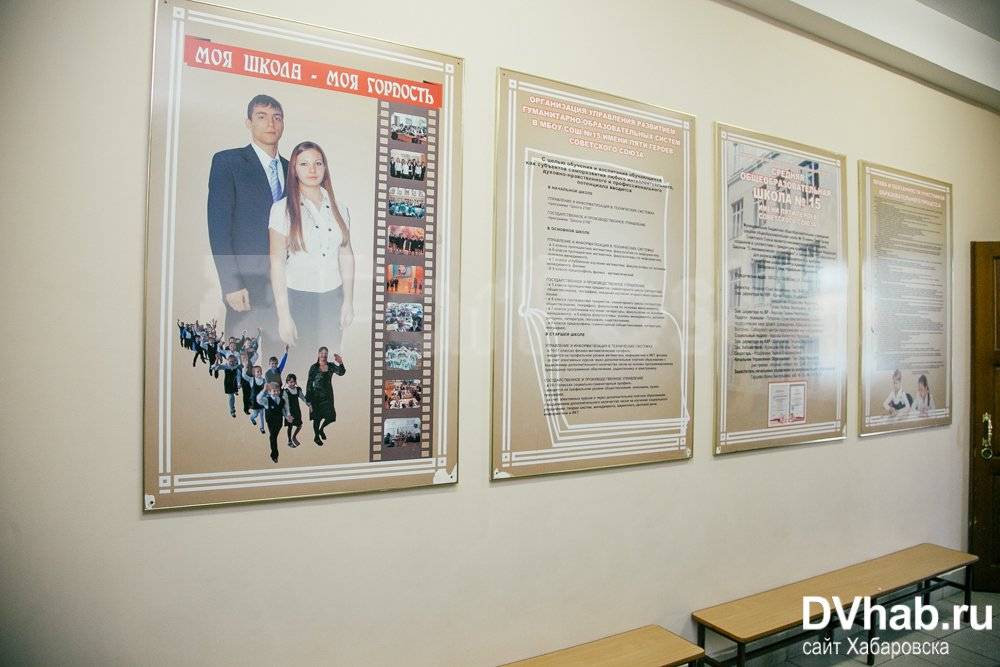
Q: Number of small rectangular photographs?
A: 9